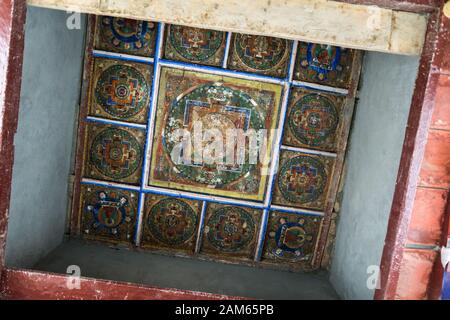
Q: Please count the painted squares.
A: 13